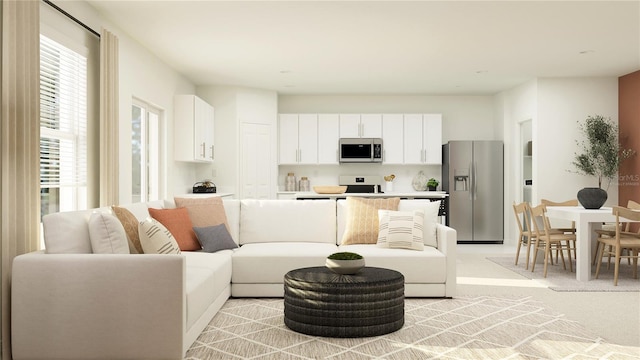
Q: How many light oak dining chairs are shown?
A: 5